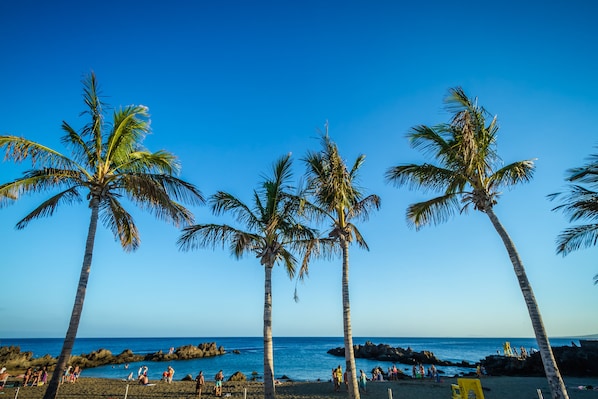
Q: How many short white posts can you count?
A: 5